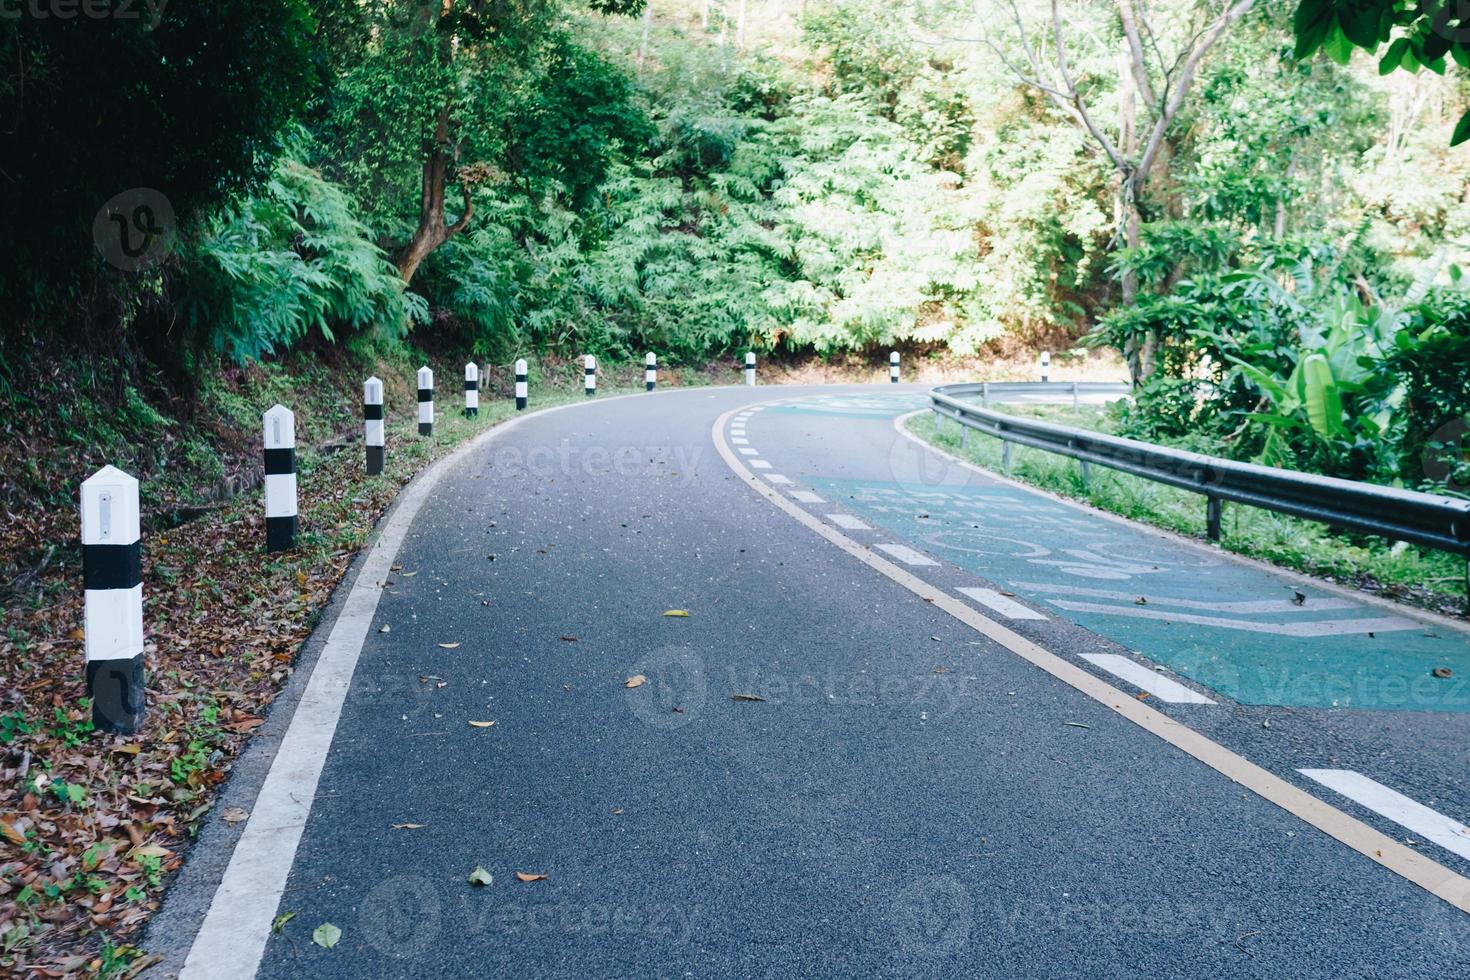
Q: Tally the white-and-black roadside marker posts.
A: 11